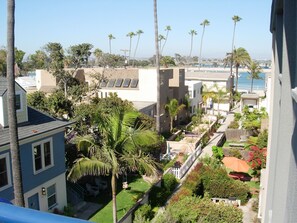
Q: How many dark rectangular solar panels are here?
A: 5